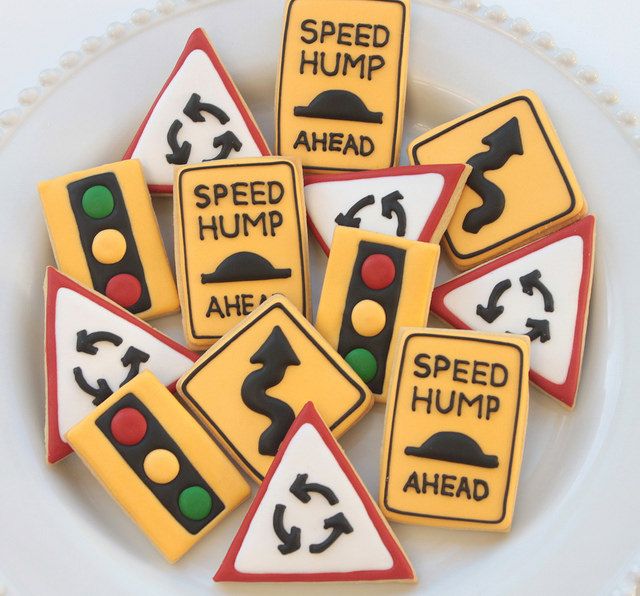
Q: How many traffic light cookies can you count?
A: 3